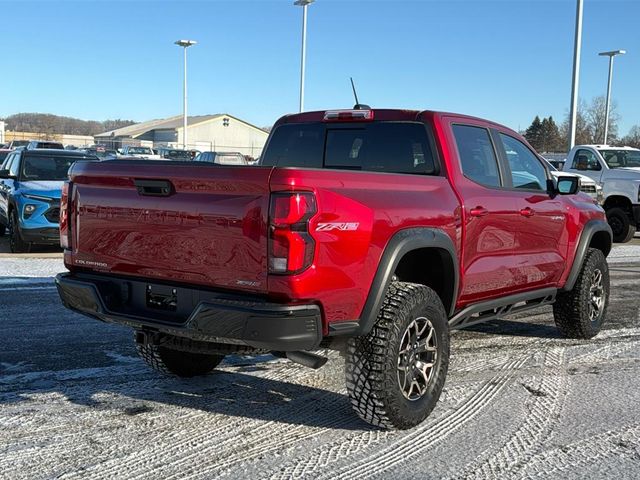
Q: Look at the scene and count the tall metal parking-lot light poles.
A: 4